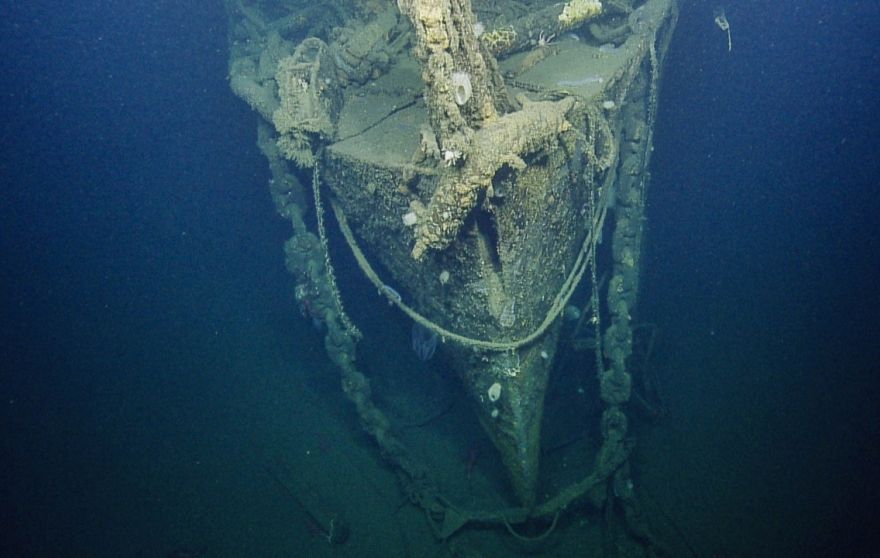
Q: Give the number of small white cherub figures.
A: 0